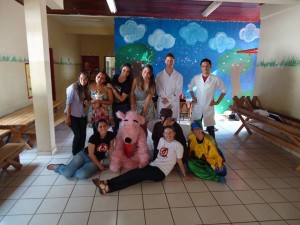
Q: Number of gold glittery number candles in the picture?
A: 0